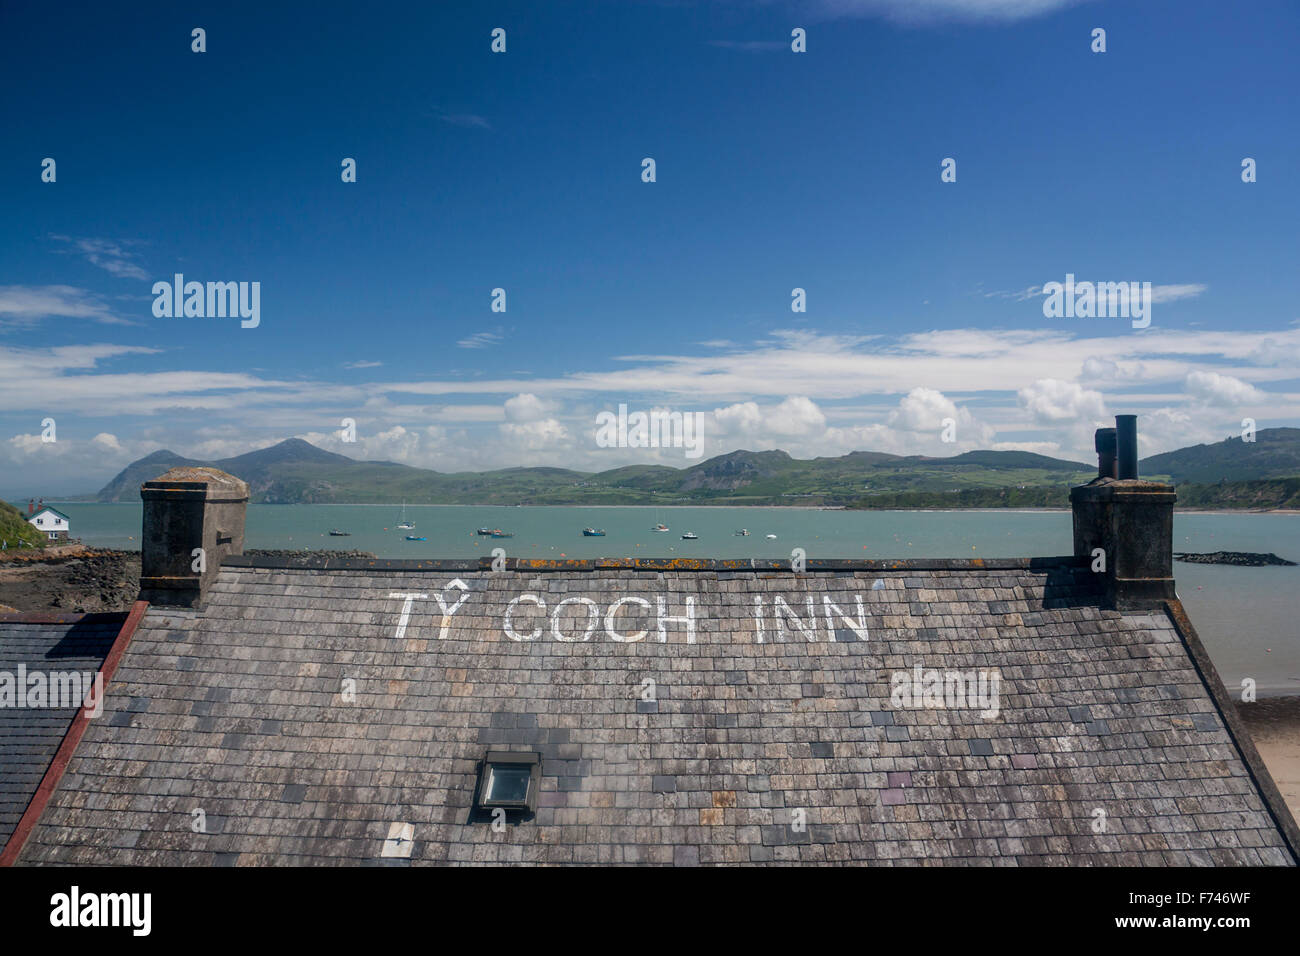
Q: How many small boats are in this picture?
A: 10